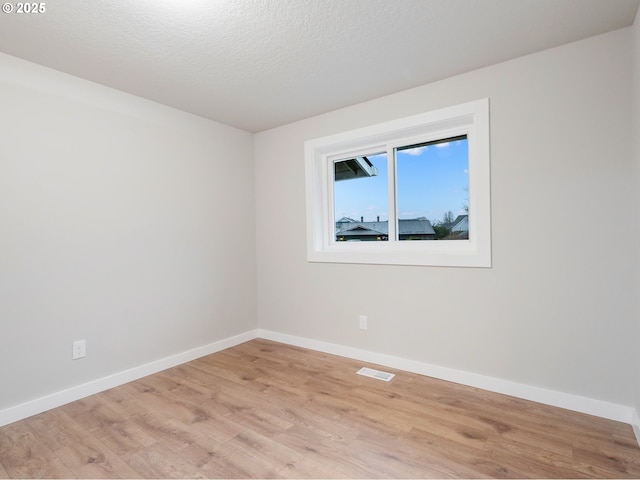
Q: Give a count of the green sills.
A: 0